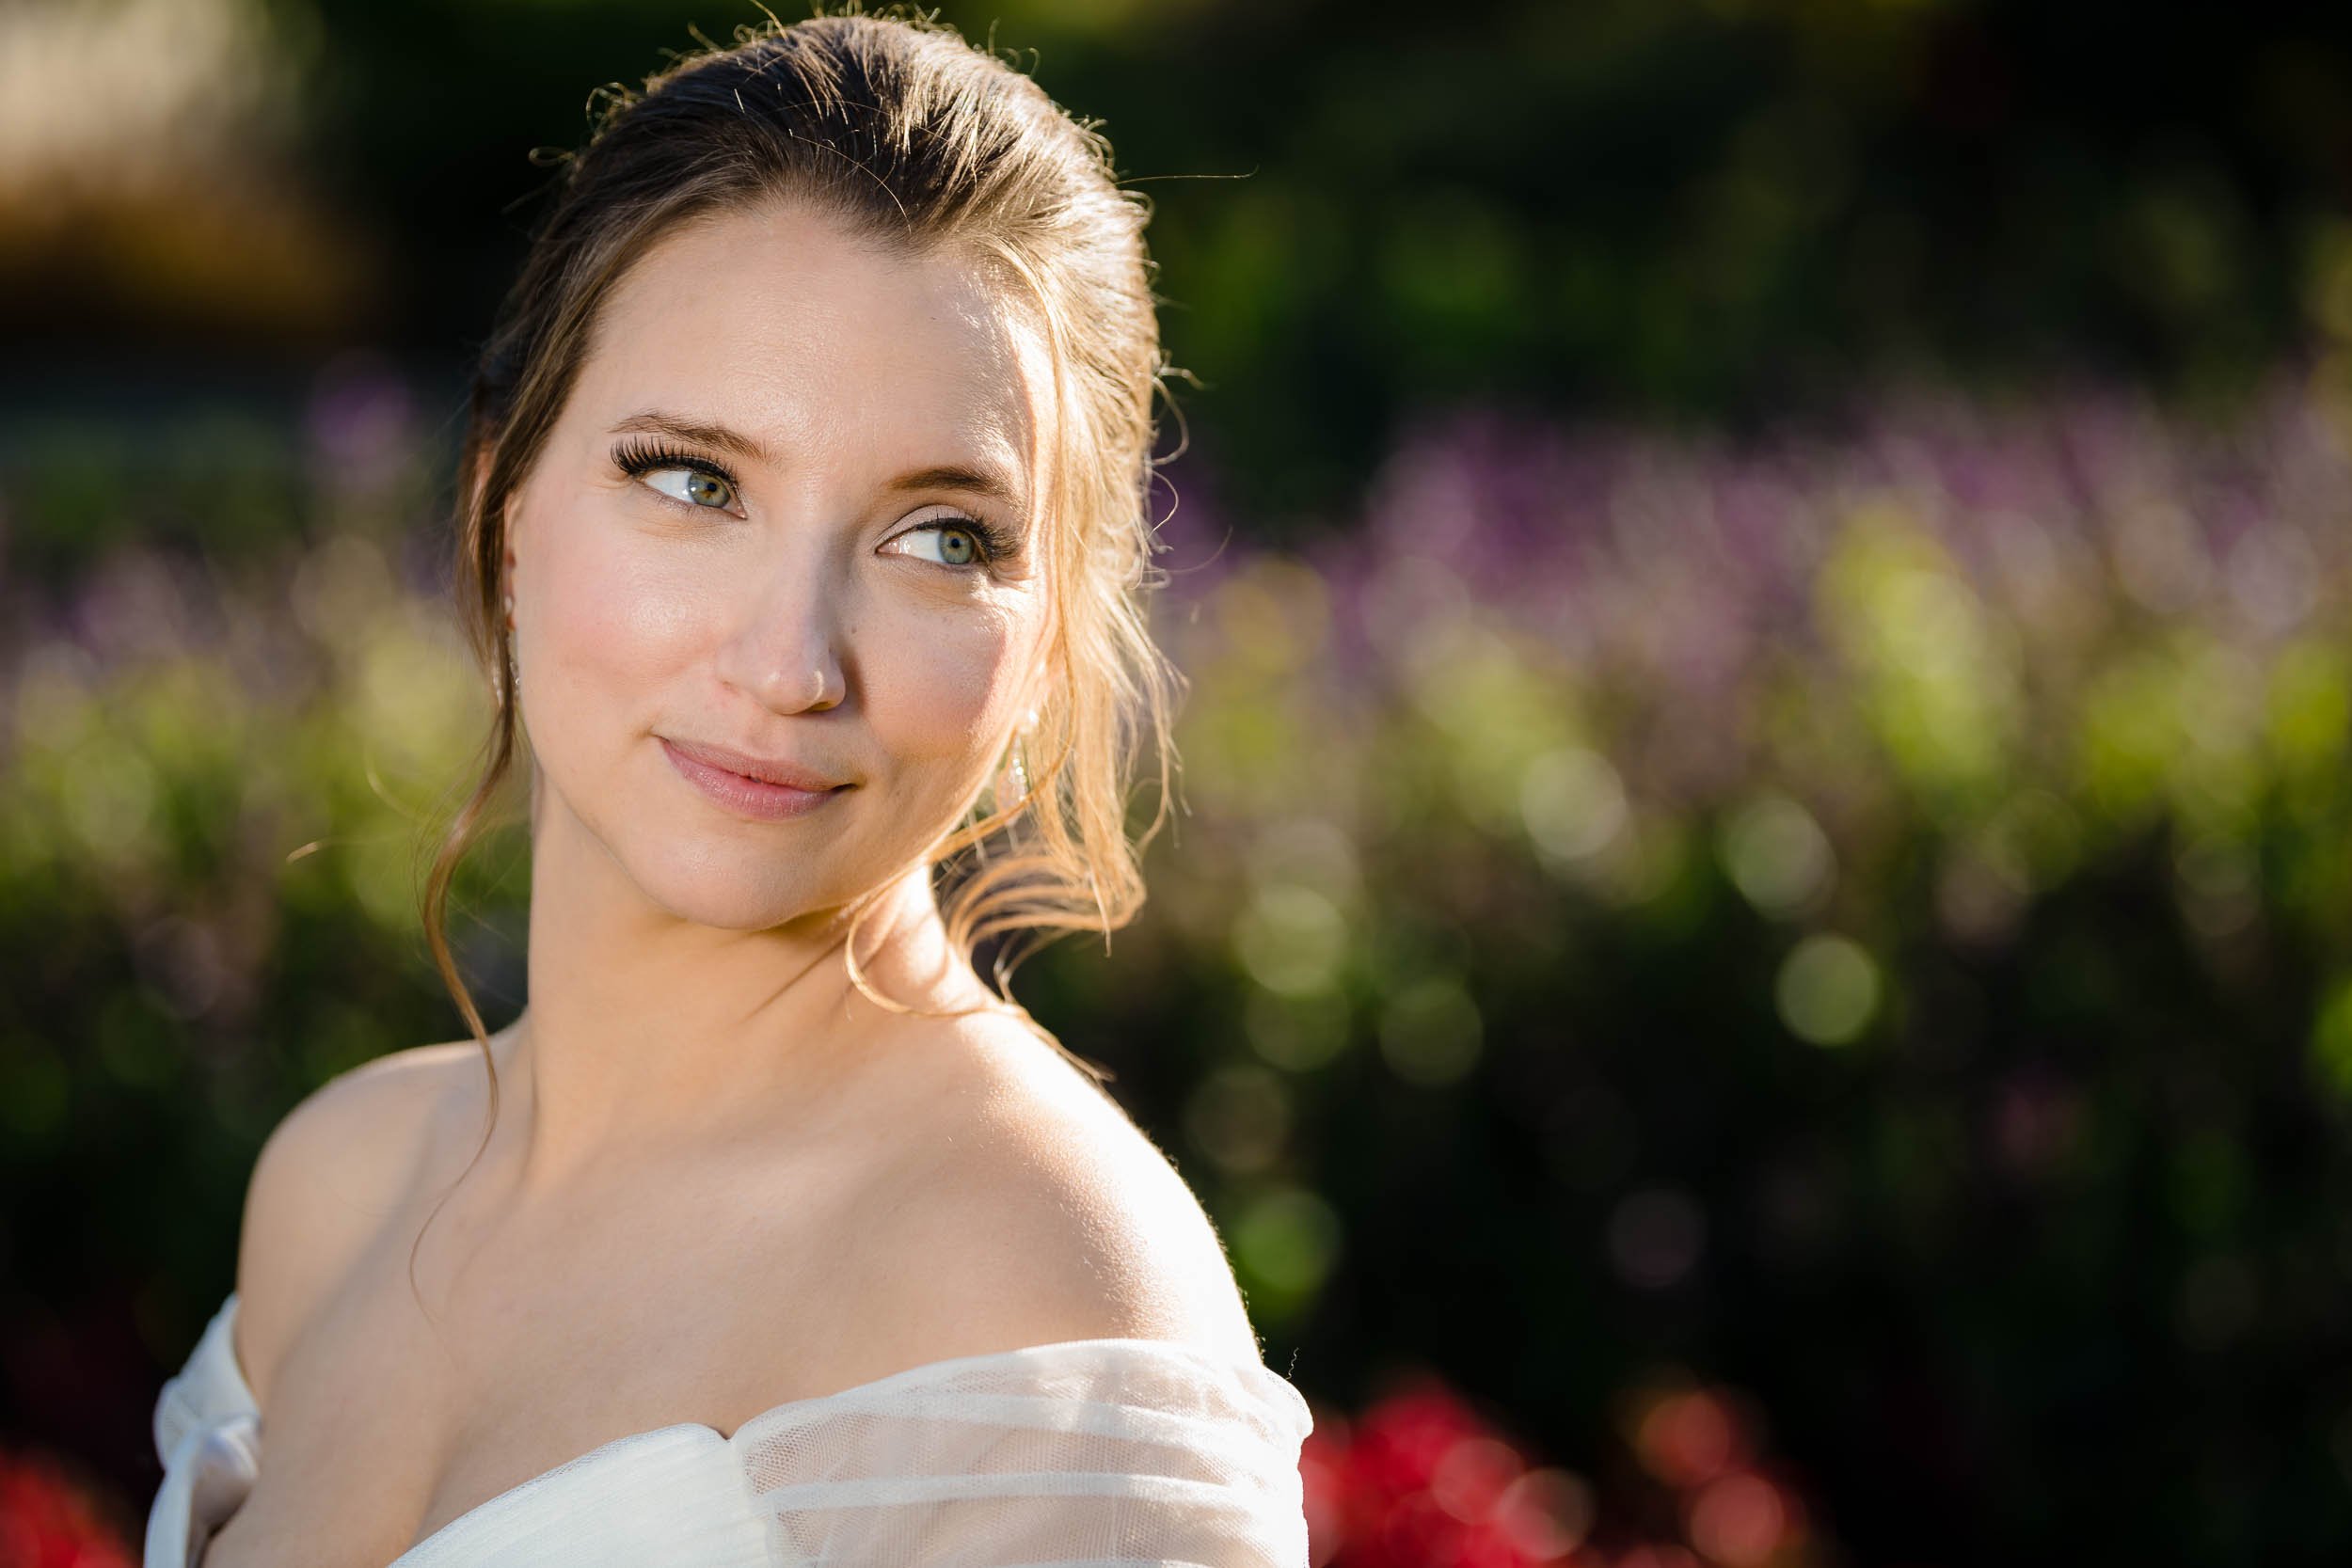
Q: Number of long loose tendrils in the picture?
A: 2